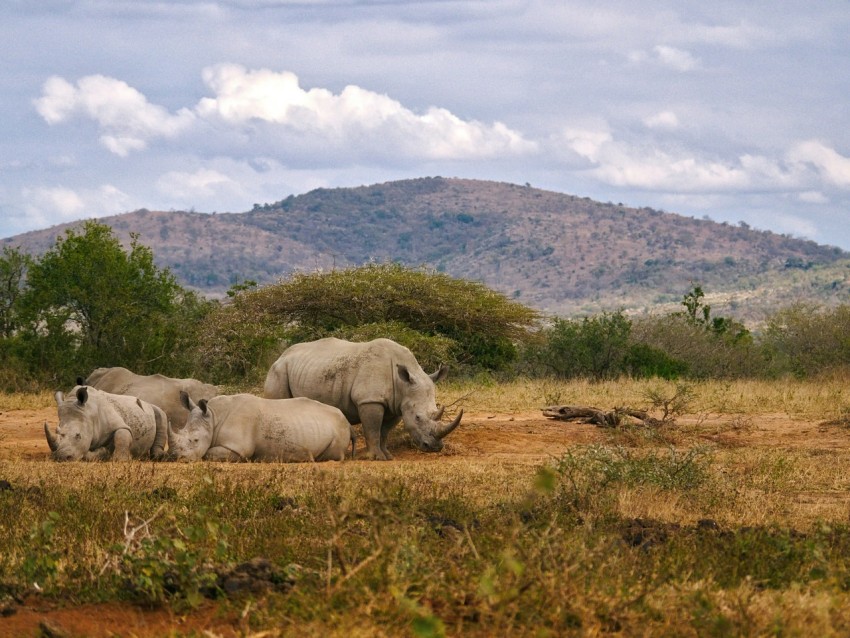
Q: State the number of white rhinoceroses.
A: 4